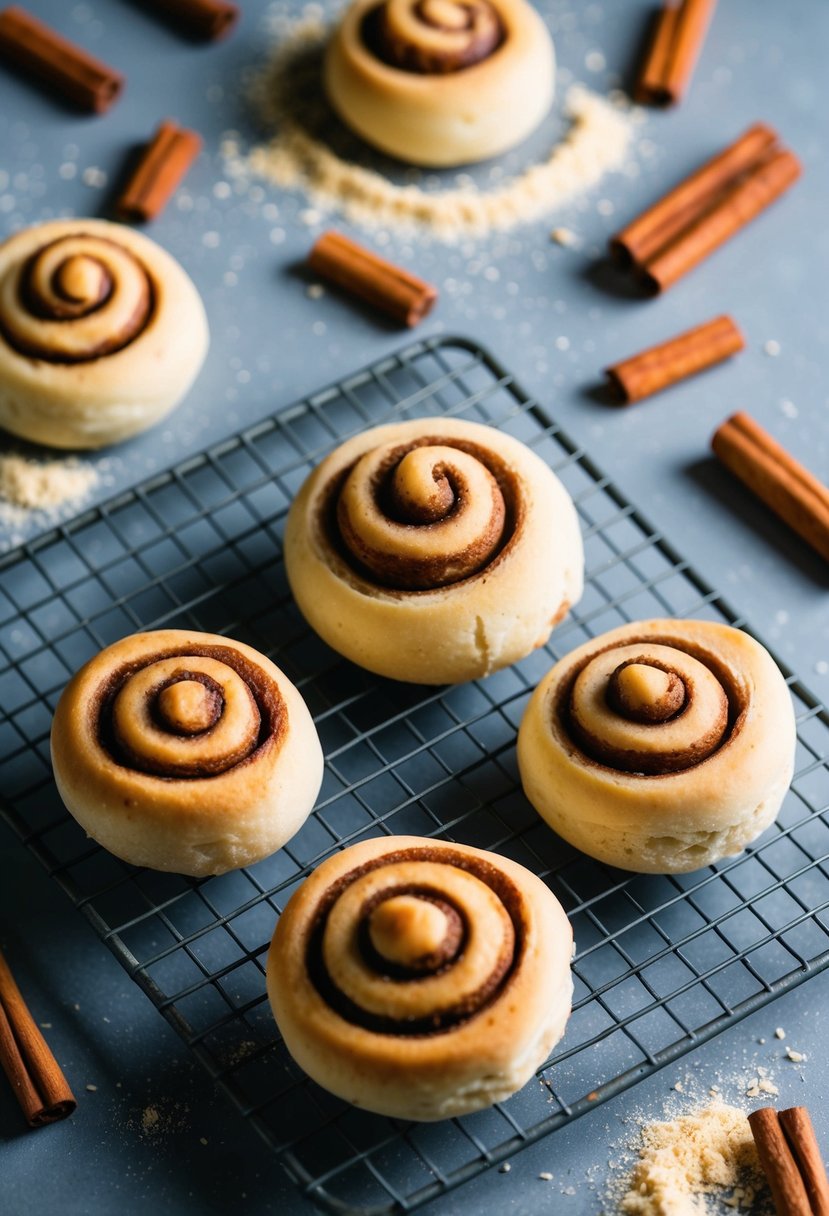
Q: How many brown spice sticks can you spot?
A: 10